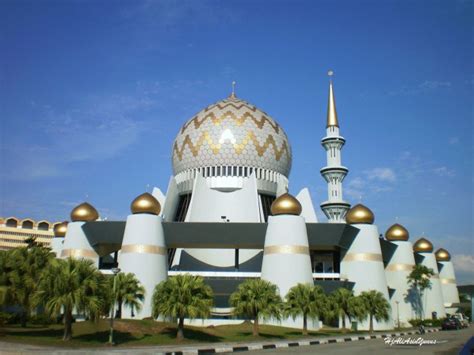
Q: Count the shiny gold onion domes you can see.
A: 8